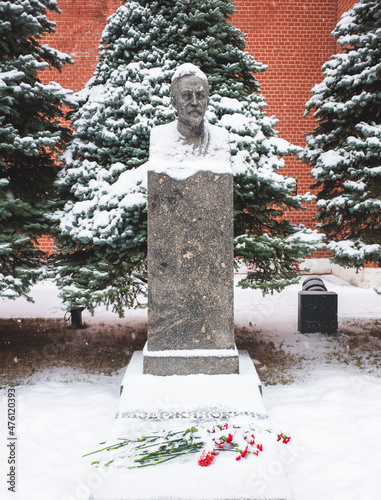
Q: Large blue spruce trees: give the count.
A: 3